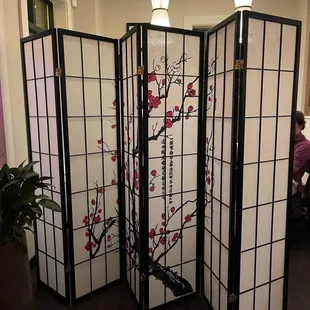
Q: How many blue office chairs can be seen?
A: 0